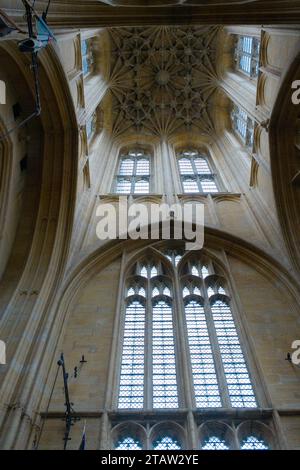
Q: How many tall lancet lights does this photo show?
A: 4